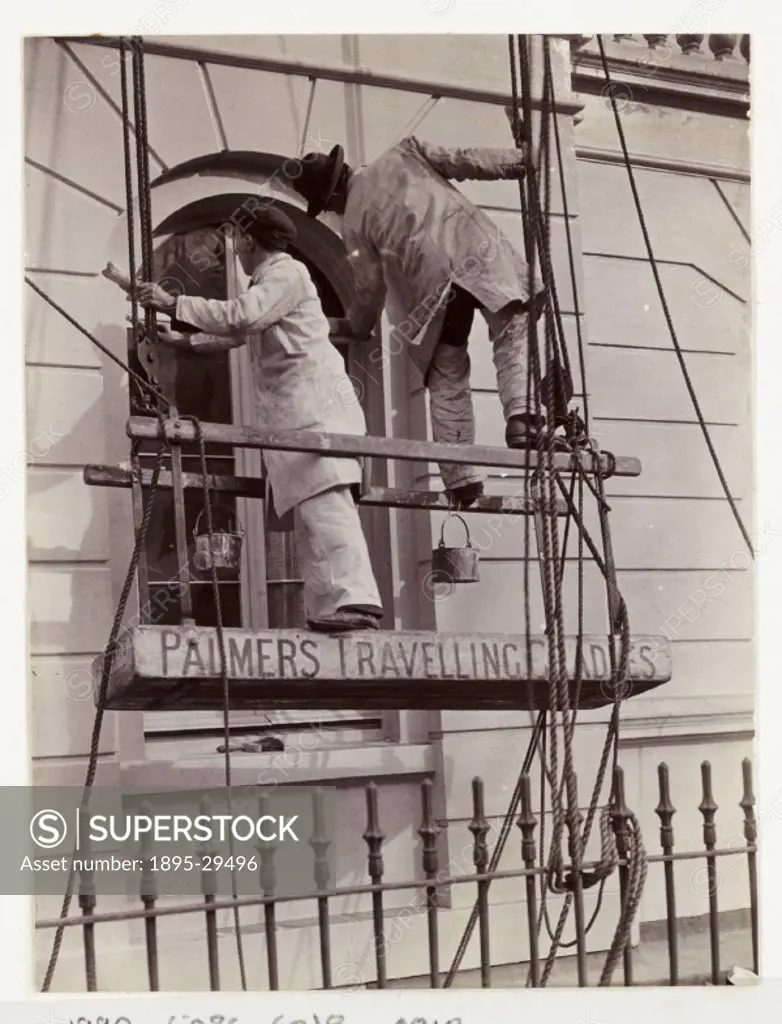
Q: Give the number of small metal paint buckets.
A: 2